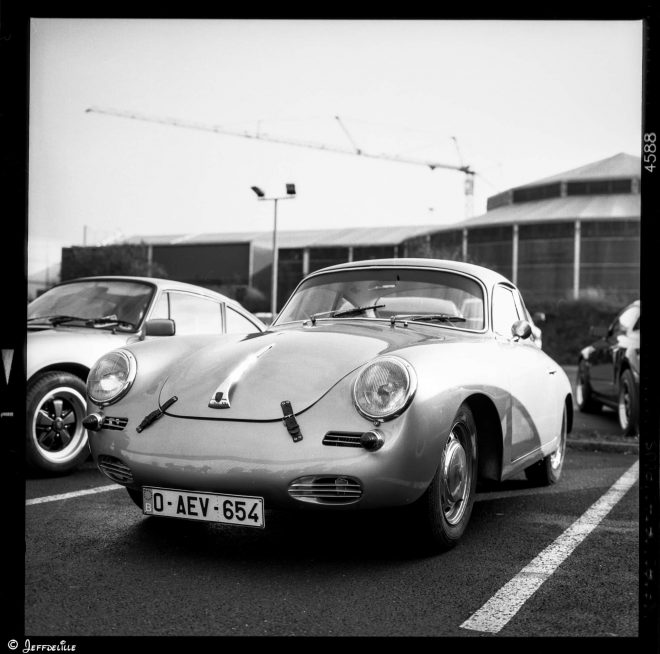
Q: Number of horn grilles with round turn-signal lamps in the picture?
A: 2